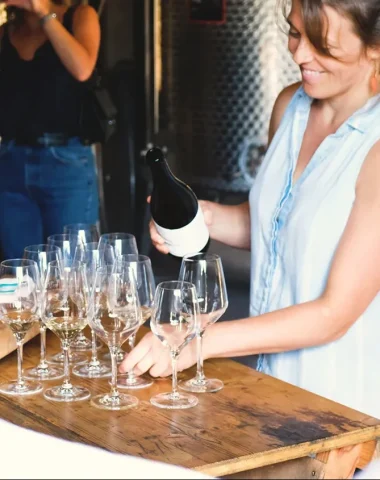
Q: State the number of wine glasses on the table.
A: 11